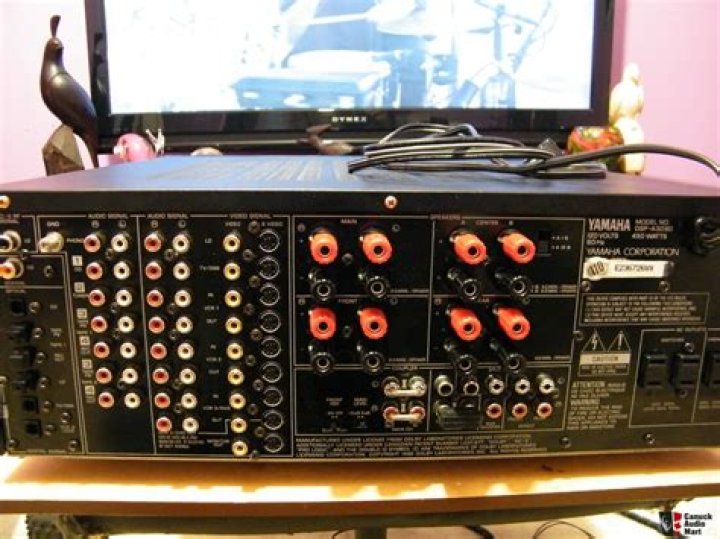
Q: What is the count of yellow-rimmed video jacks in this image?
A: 9